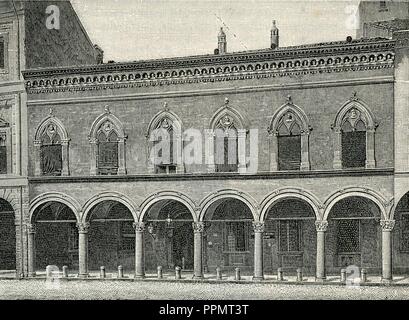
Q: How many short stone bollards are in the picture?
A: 12